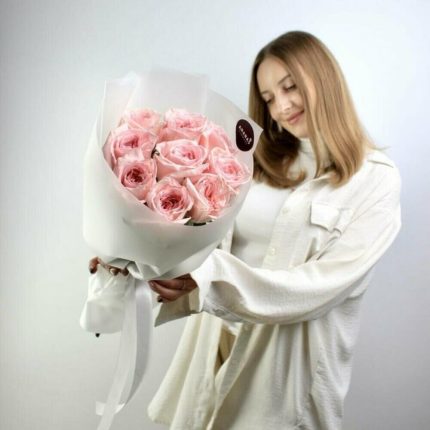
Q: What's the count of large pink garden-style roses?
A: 9